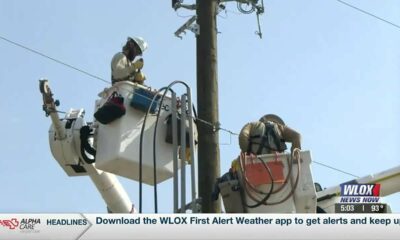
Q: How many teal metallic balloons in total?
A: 0